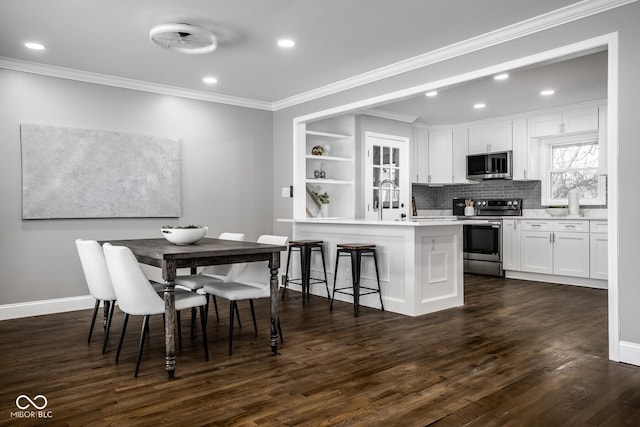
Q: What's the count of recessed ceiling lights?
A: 7